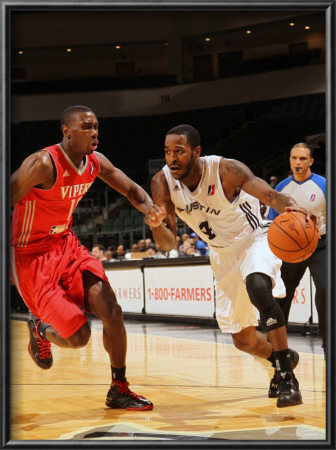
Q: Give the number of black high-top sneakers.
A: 4